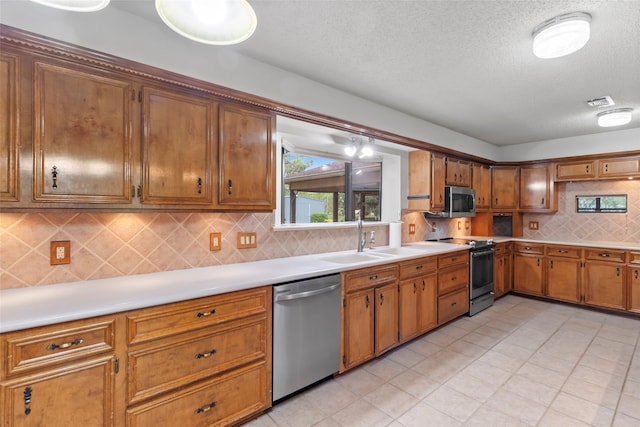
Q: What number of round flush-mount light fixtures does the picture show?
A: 2